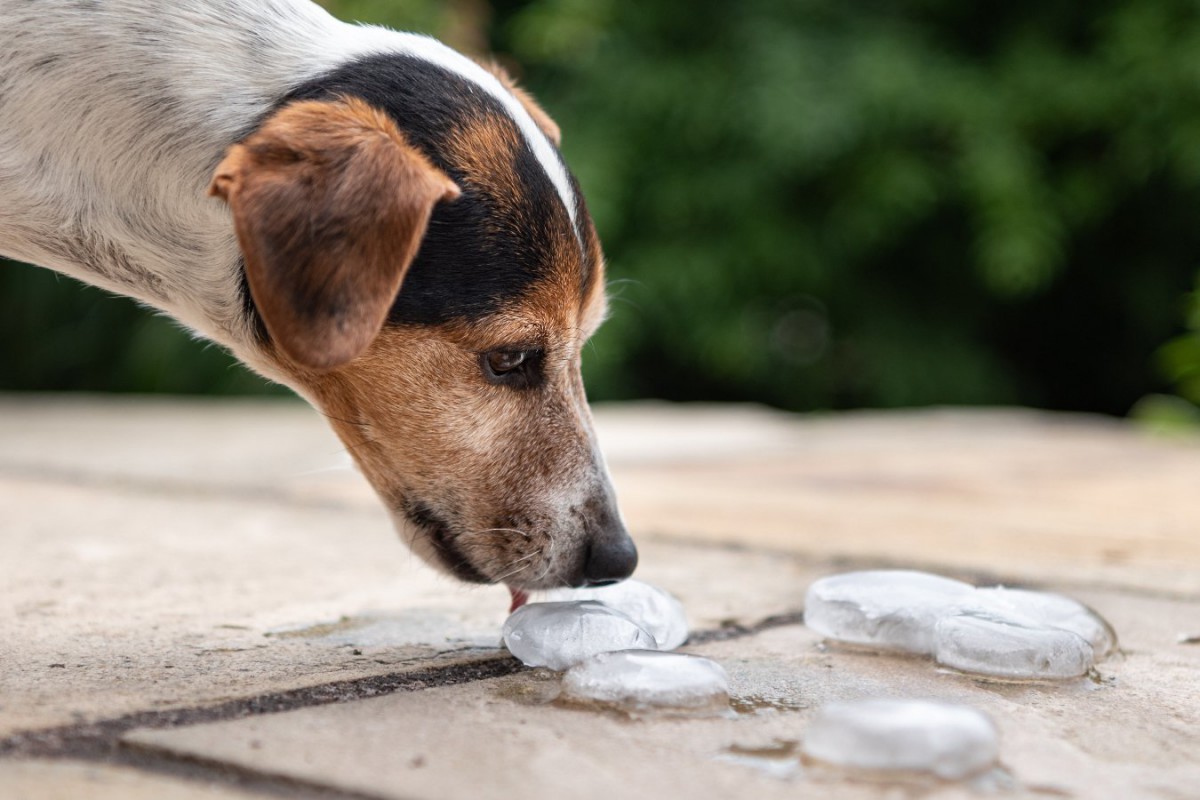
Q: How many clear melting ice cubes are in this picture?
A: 7